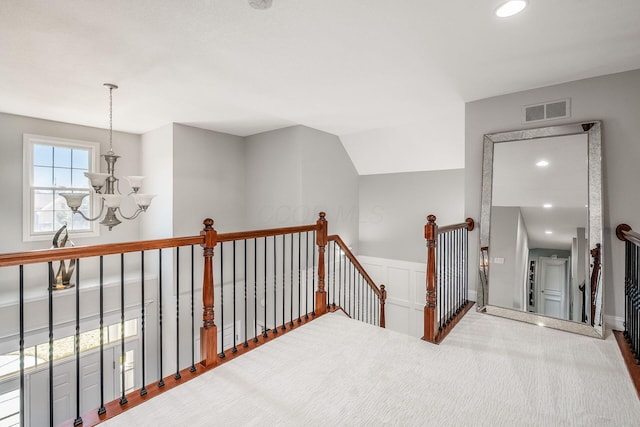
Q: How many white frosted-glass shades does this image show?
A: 5